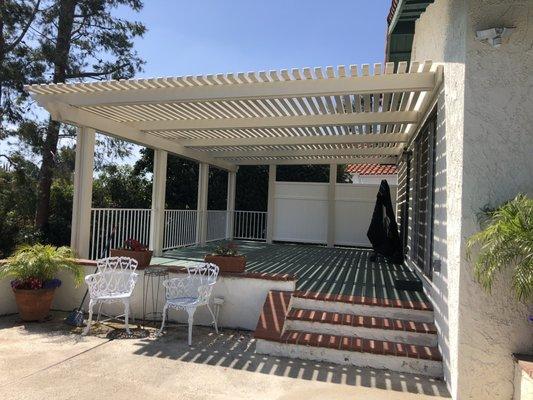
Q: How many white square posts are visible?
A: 6